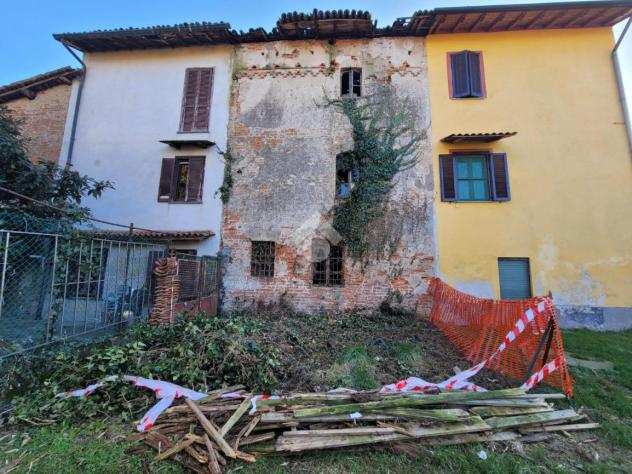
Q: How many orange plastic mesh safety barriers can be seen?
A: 1